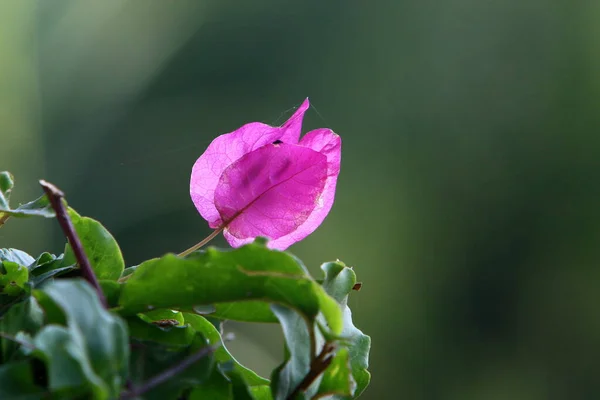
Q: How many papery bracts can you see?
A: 3